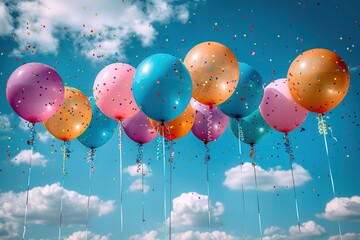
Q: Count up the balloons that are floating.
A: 13